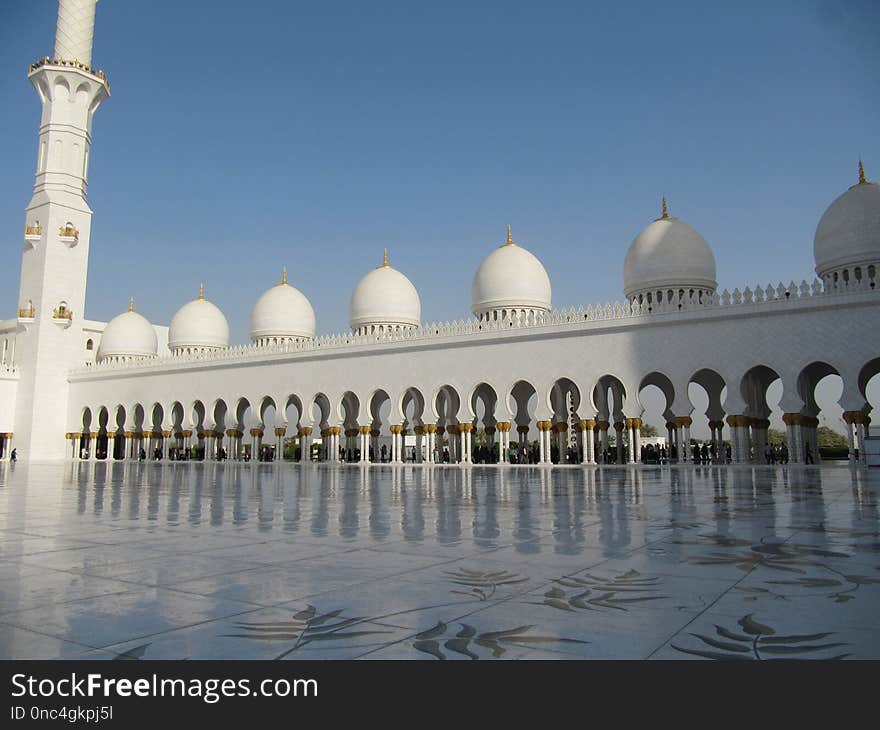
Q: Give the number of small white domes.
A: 7